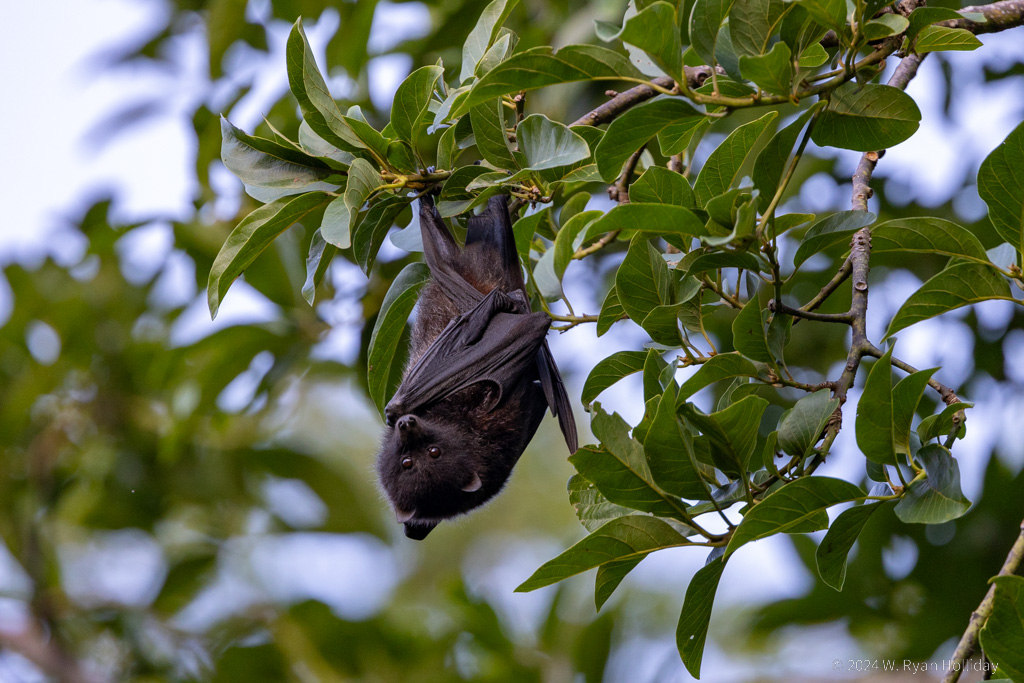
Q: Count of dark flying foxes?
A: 1